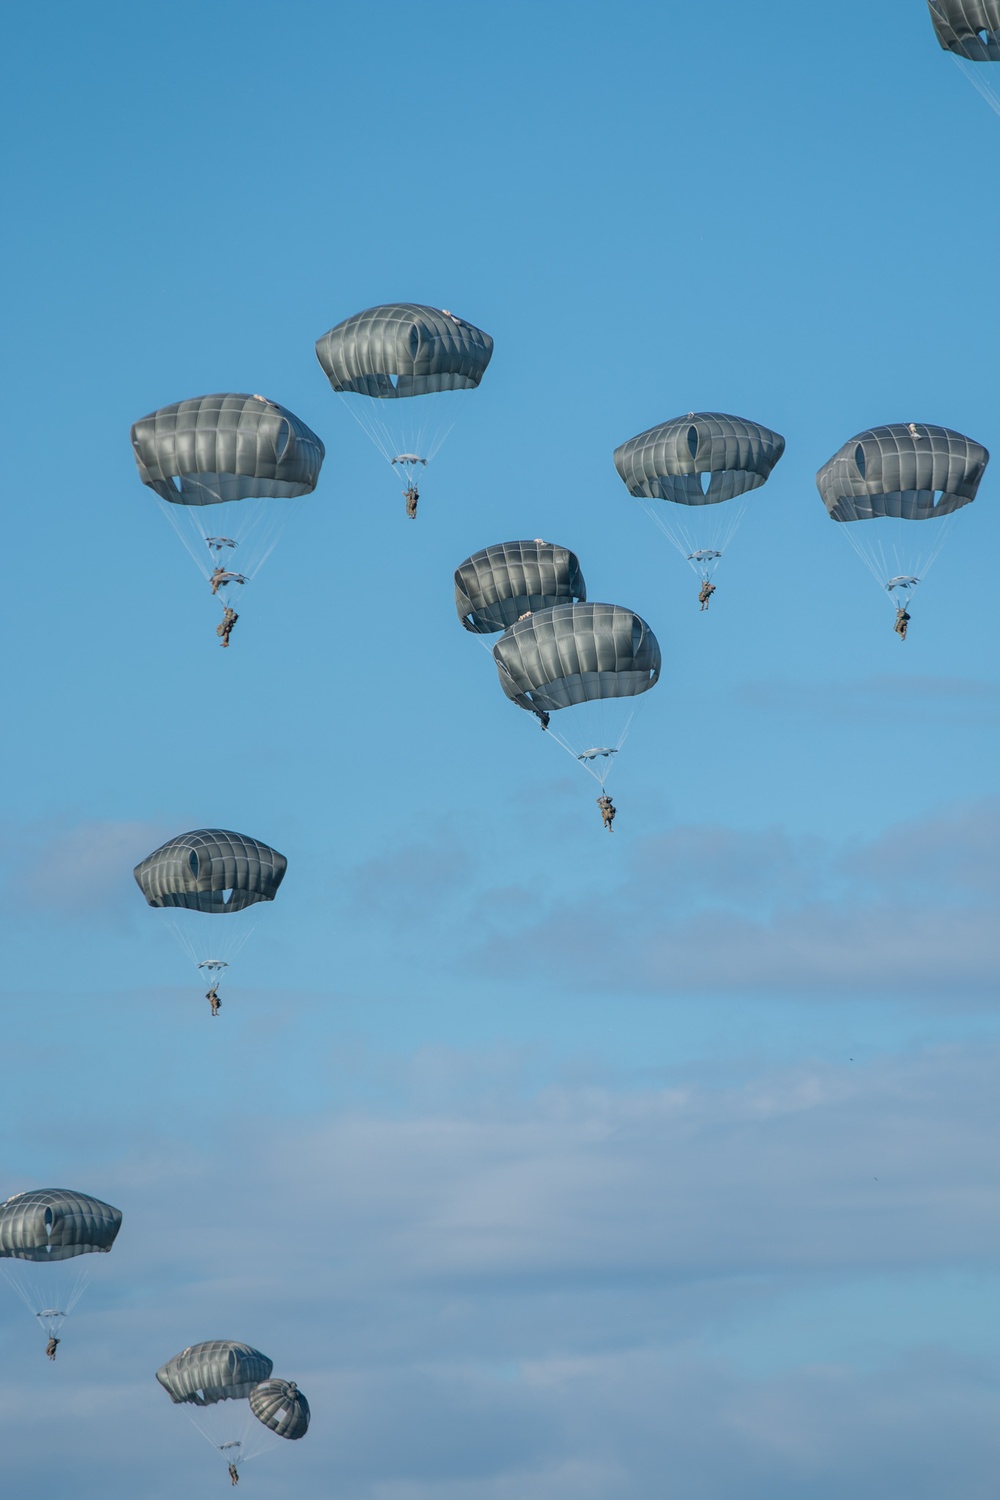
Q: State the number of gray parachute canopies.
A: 11